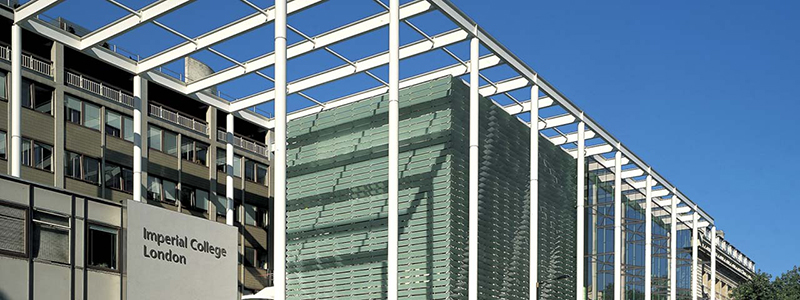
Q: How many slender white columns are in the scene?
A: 13